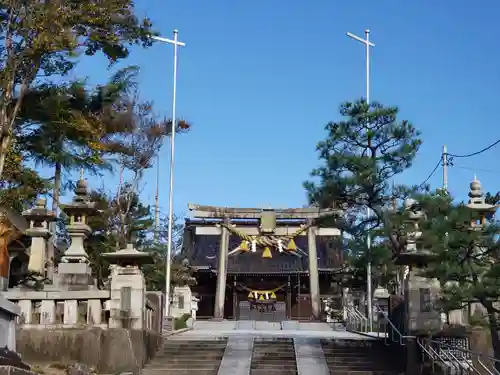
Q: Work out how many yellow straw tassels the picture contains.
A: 6